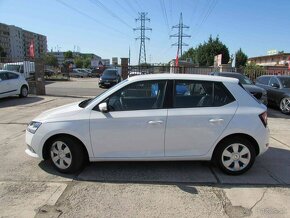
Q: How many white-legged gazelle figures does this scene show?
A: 0